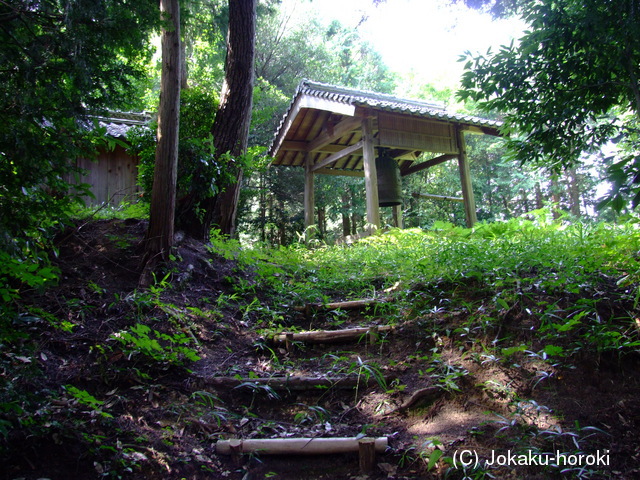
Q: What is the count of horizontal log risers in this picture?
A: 4